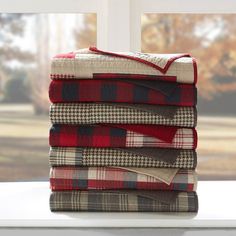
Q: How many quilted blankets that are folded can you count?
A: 7